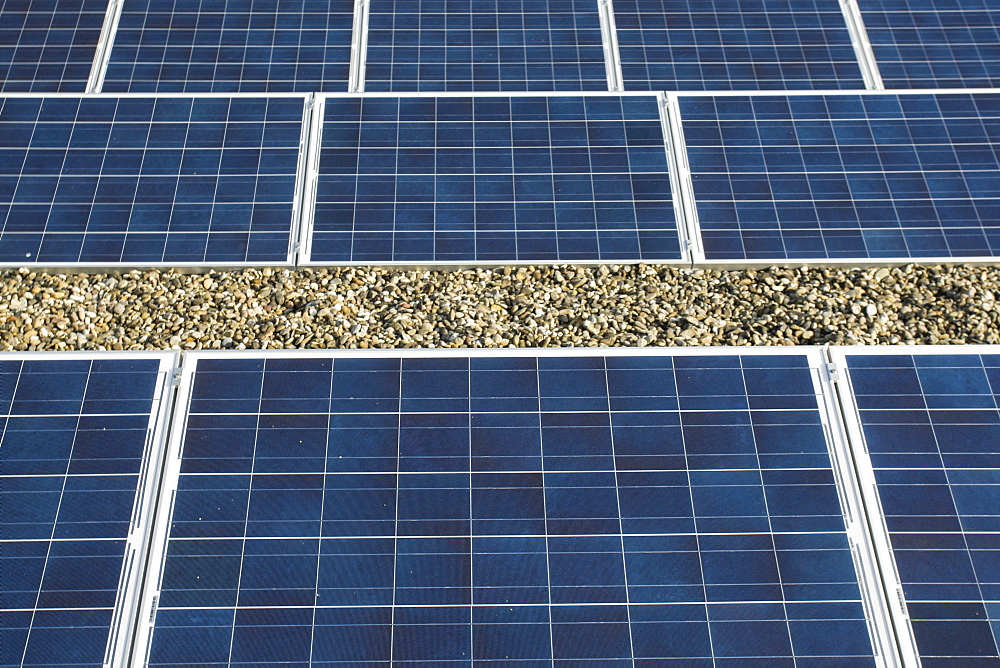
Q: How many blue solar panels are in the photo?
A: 11